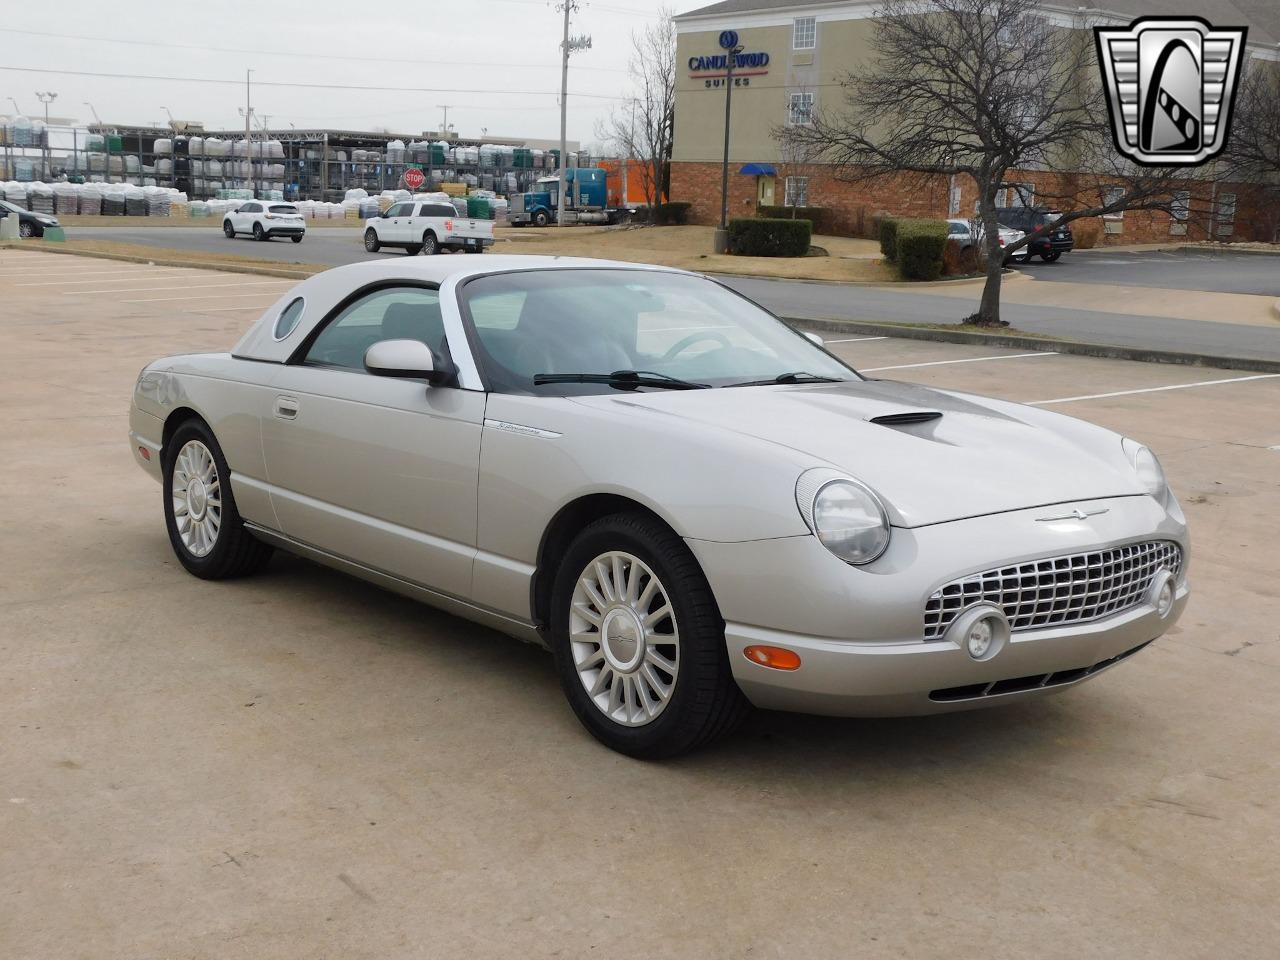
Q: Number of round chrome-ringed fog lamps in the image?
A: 2